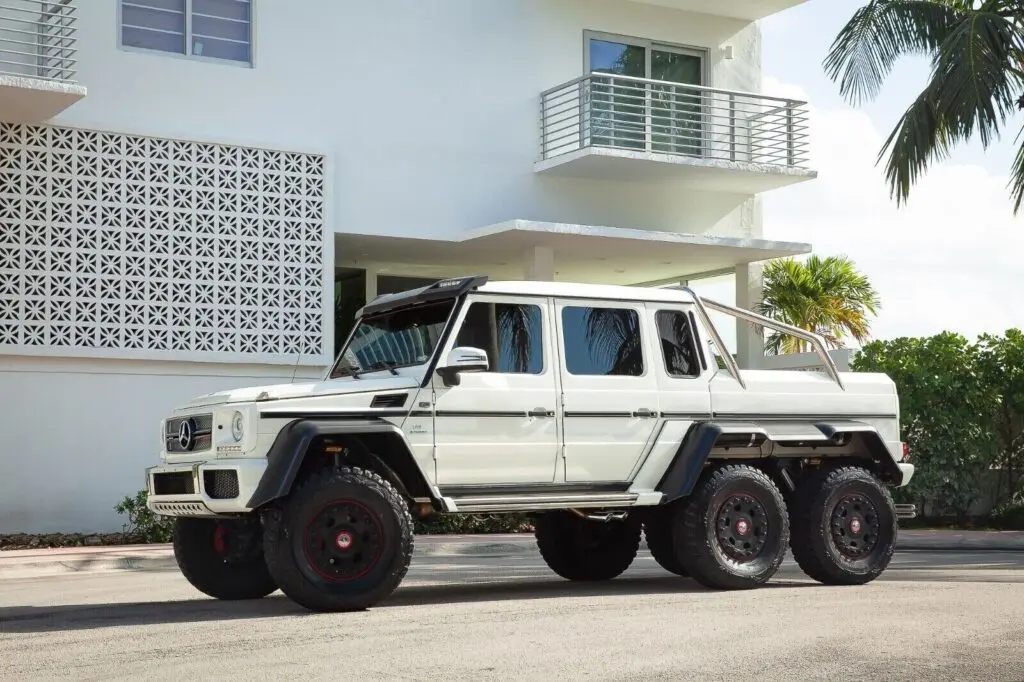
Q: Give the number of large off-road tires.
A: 6